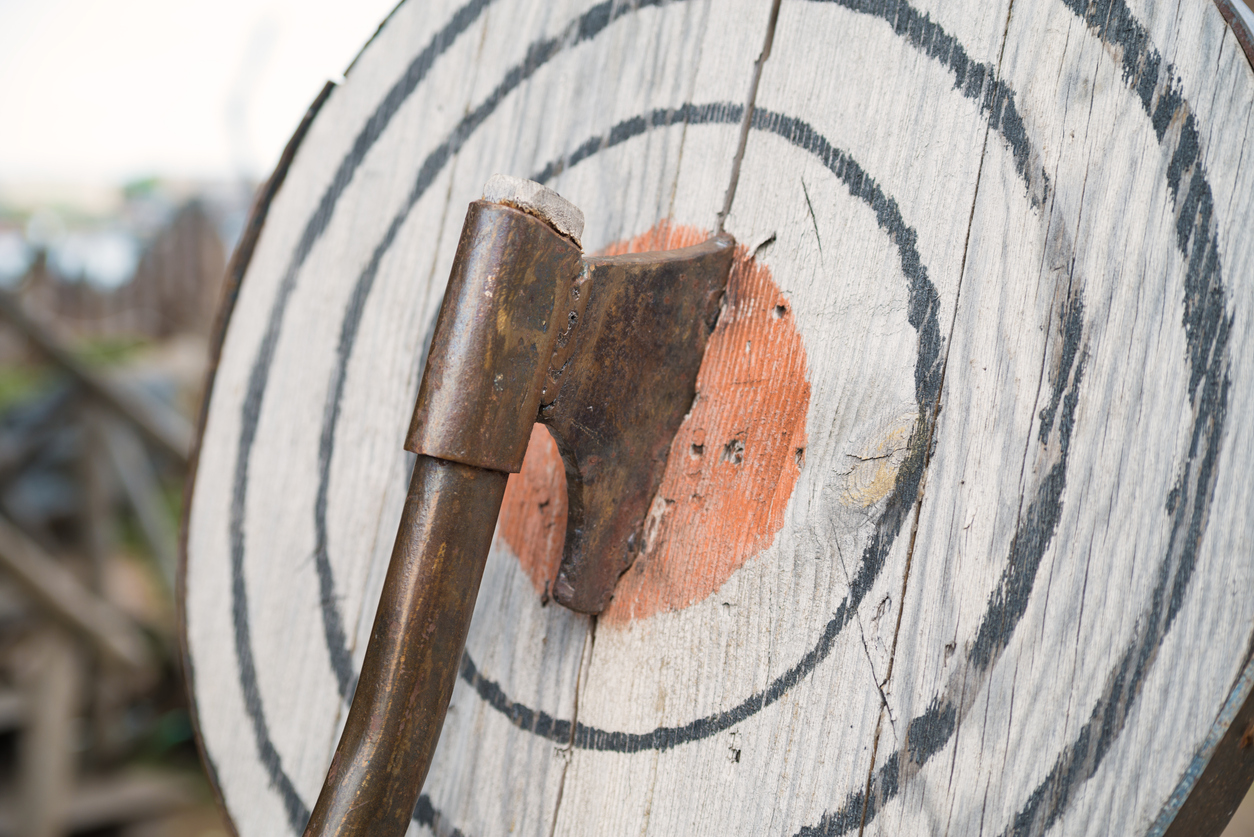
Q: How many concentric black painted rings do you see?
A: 3